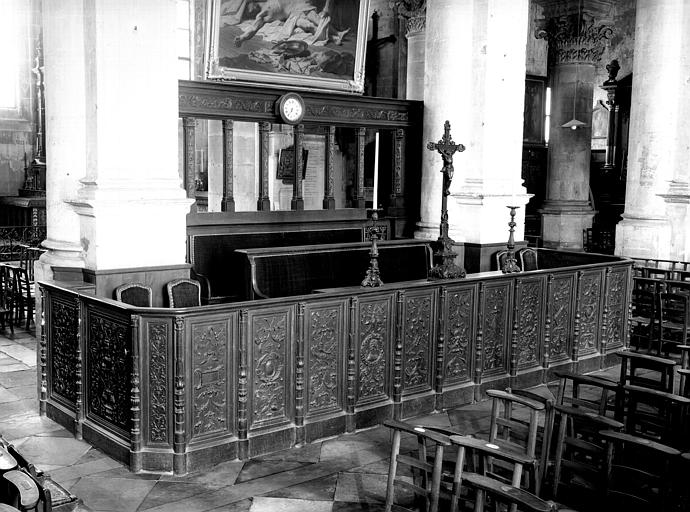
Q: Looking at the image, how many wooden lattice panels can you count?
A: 14